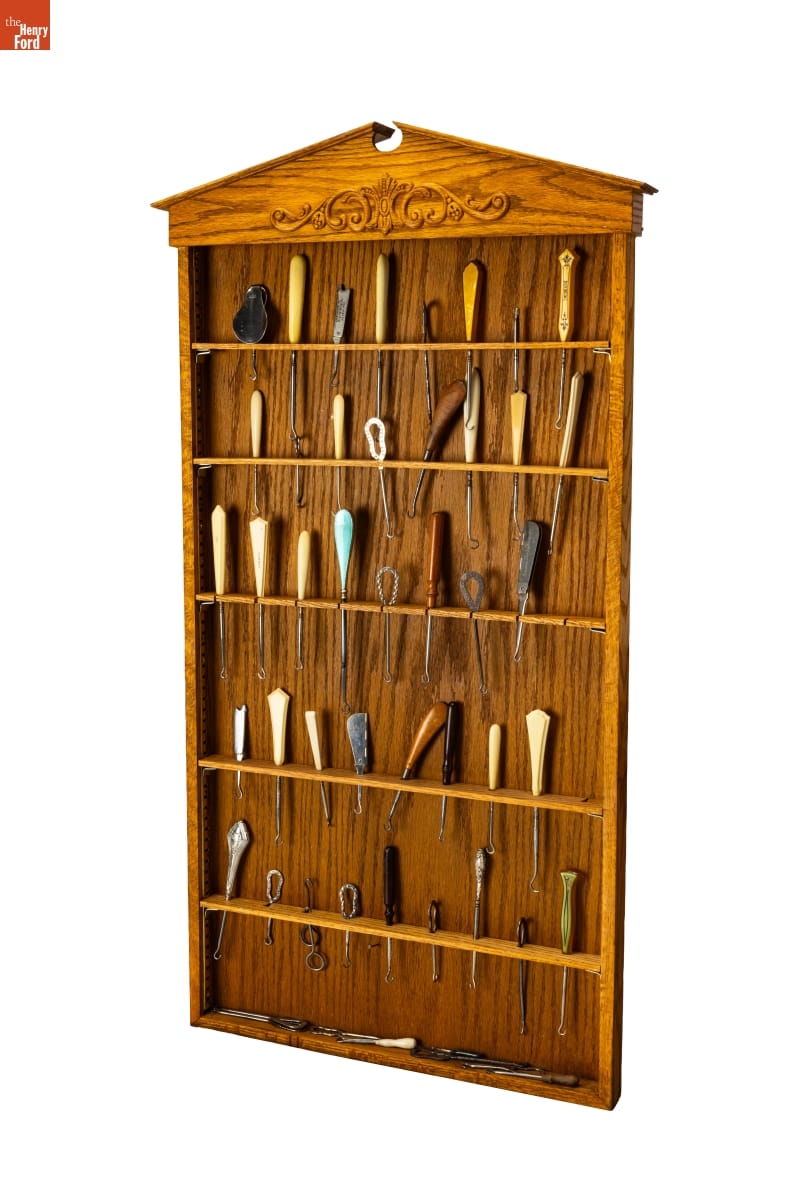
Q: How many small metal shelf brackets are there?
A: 10